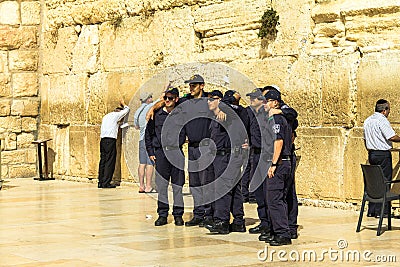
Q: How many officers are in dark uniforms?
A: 7